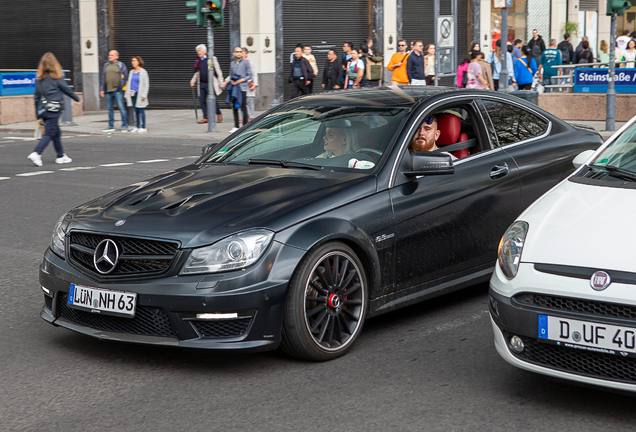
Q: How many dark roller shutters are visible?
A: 4